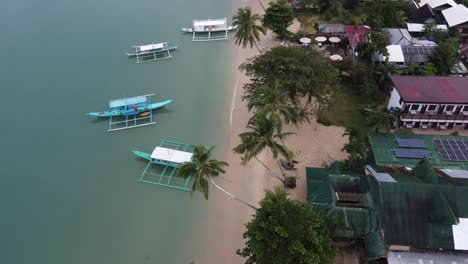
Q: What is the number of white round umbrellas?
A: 4